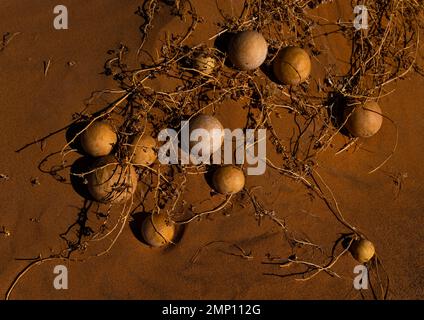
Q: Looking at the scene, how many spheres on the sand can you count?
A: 11